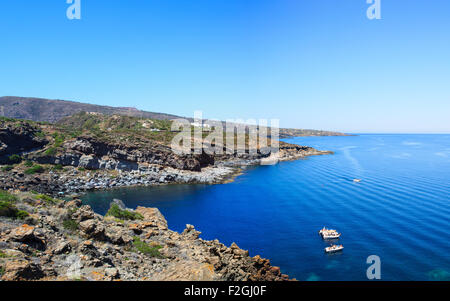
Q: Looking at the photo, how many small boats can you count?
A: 3